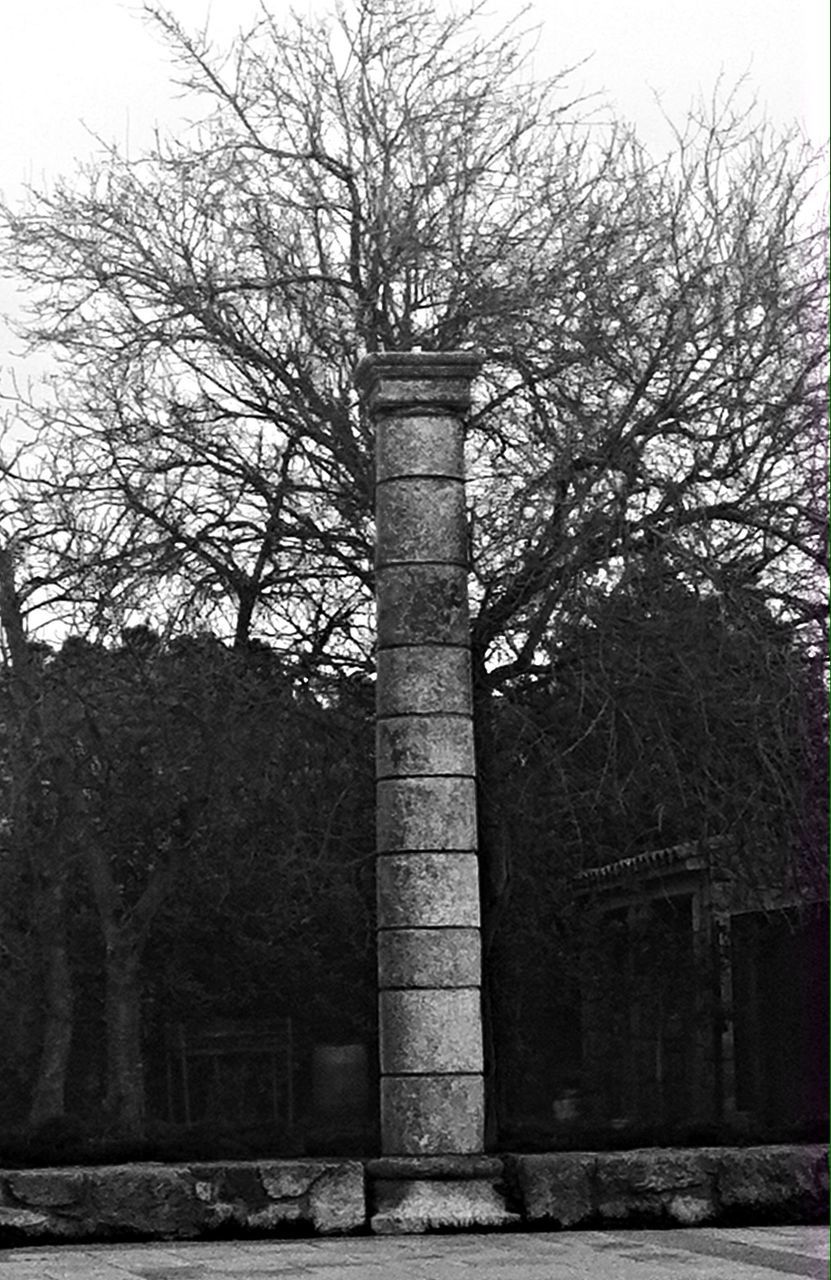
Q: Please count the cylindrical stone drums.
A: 10